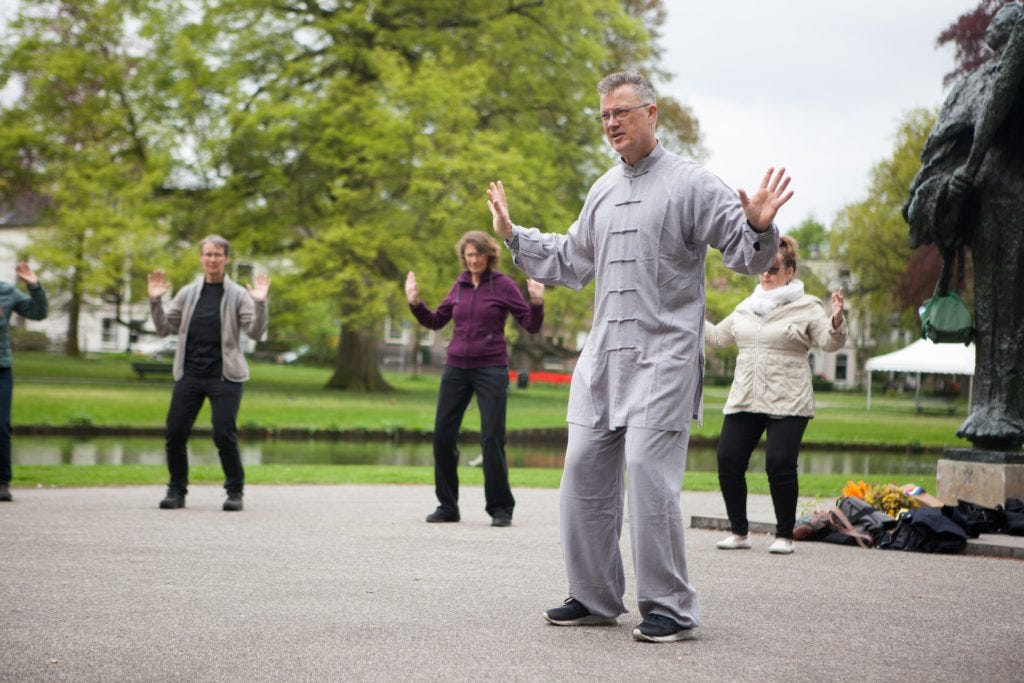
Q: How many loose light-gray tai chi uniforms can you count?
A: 1